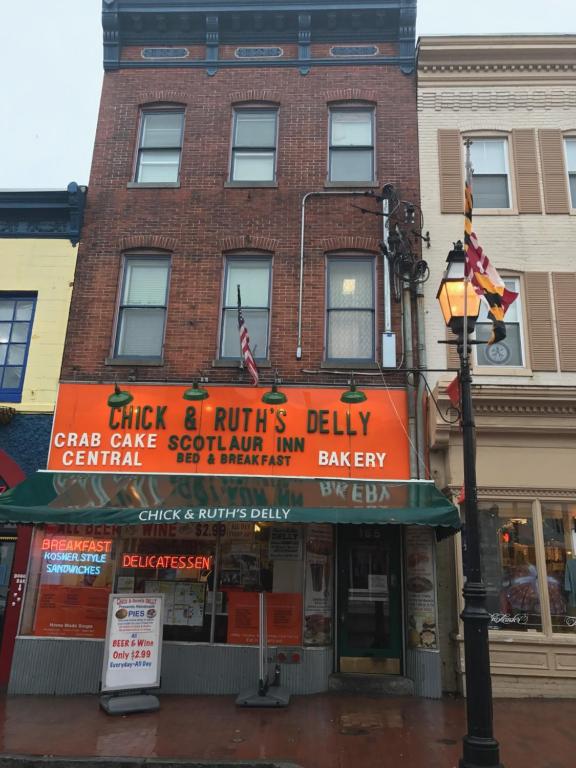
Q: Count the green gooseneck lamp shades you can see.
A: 4